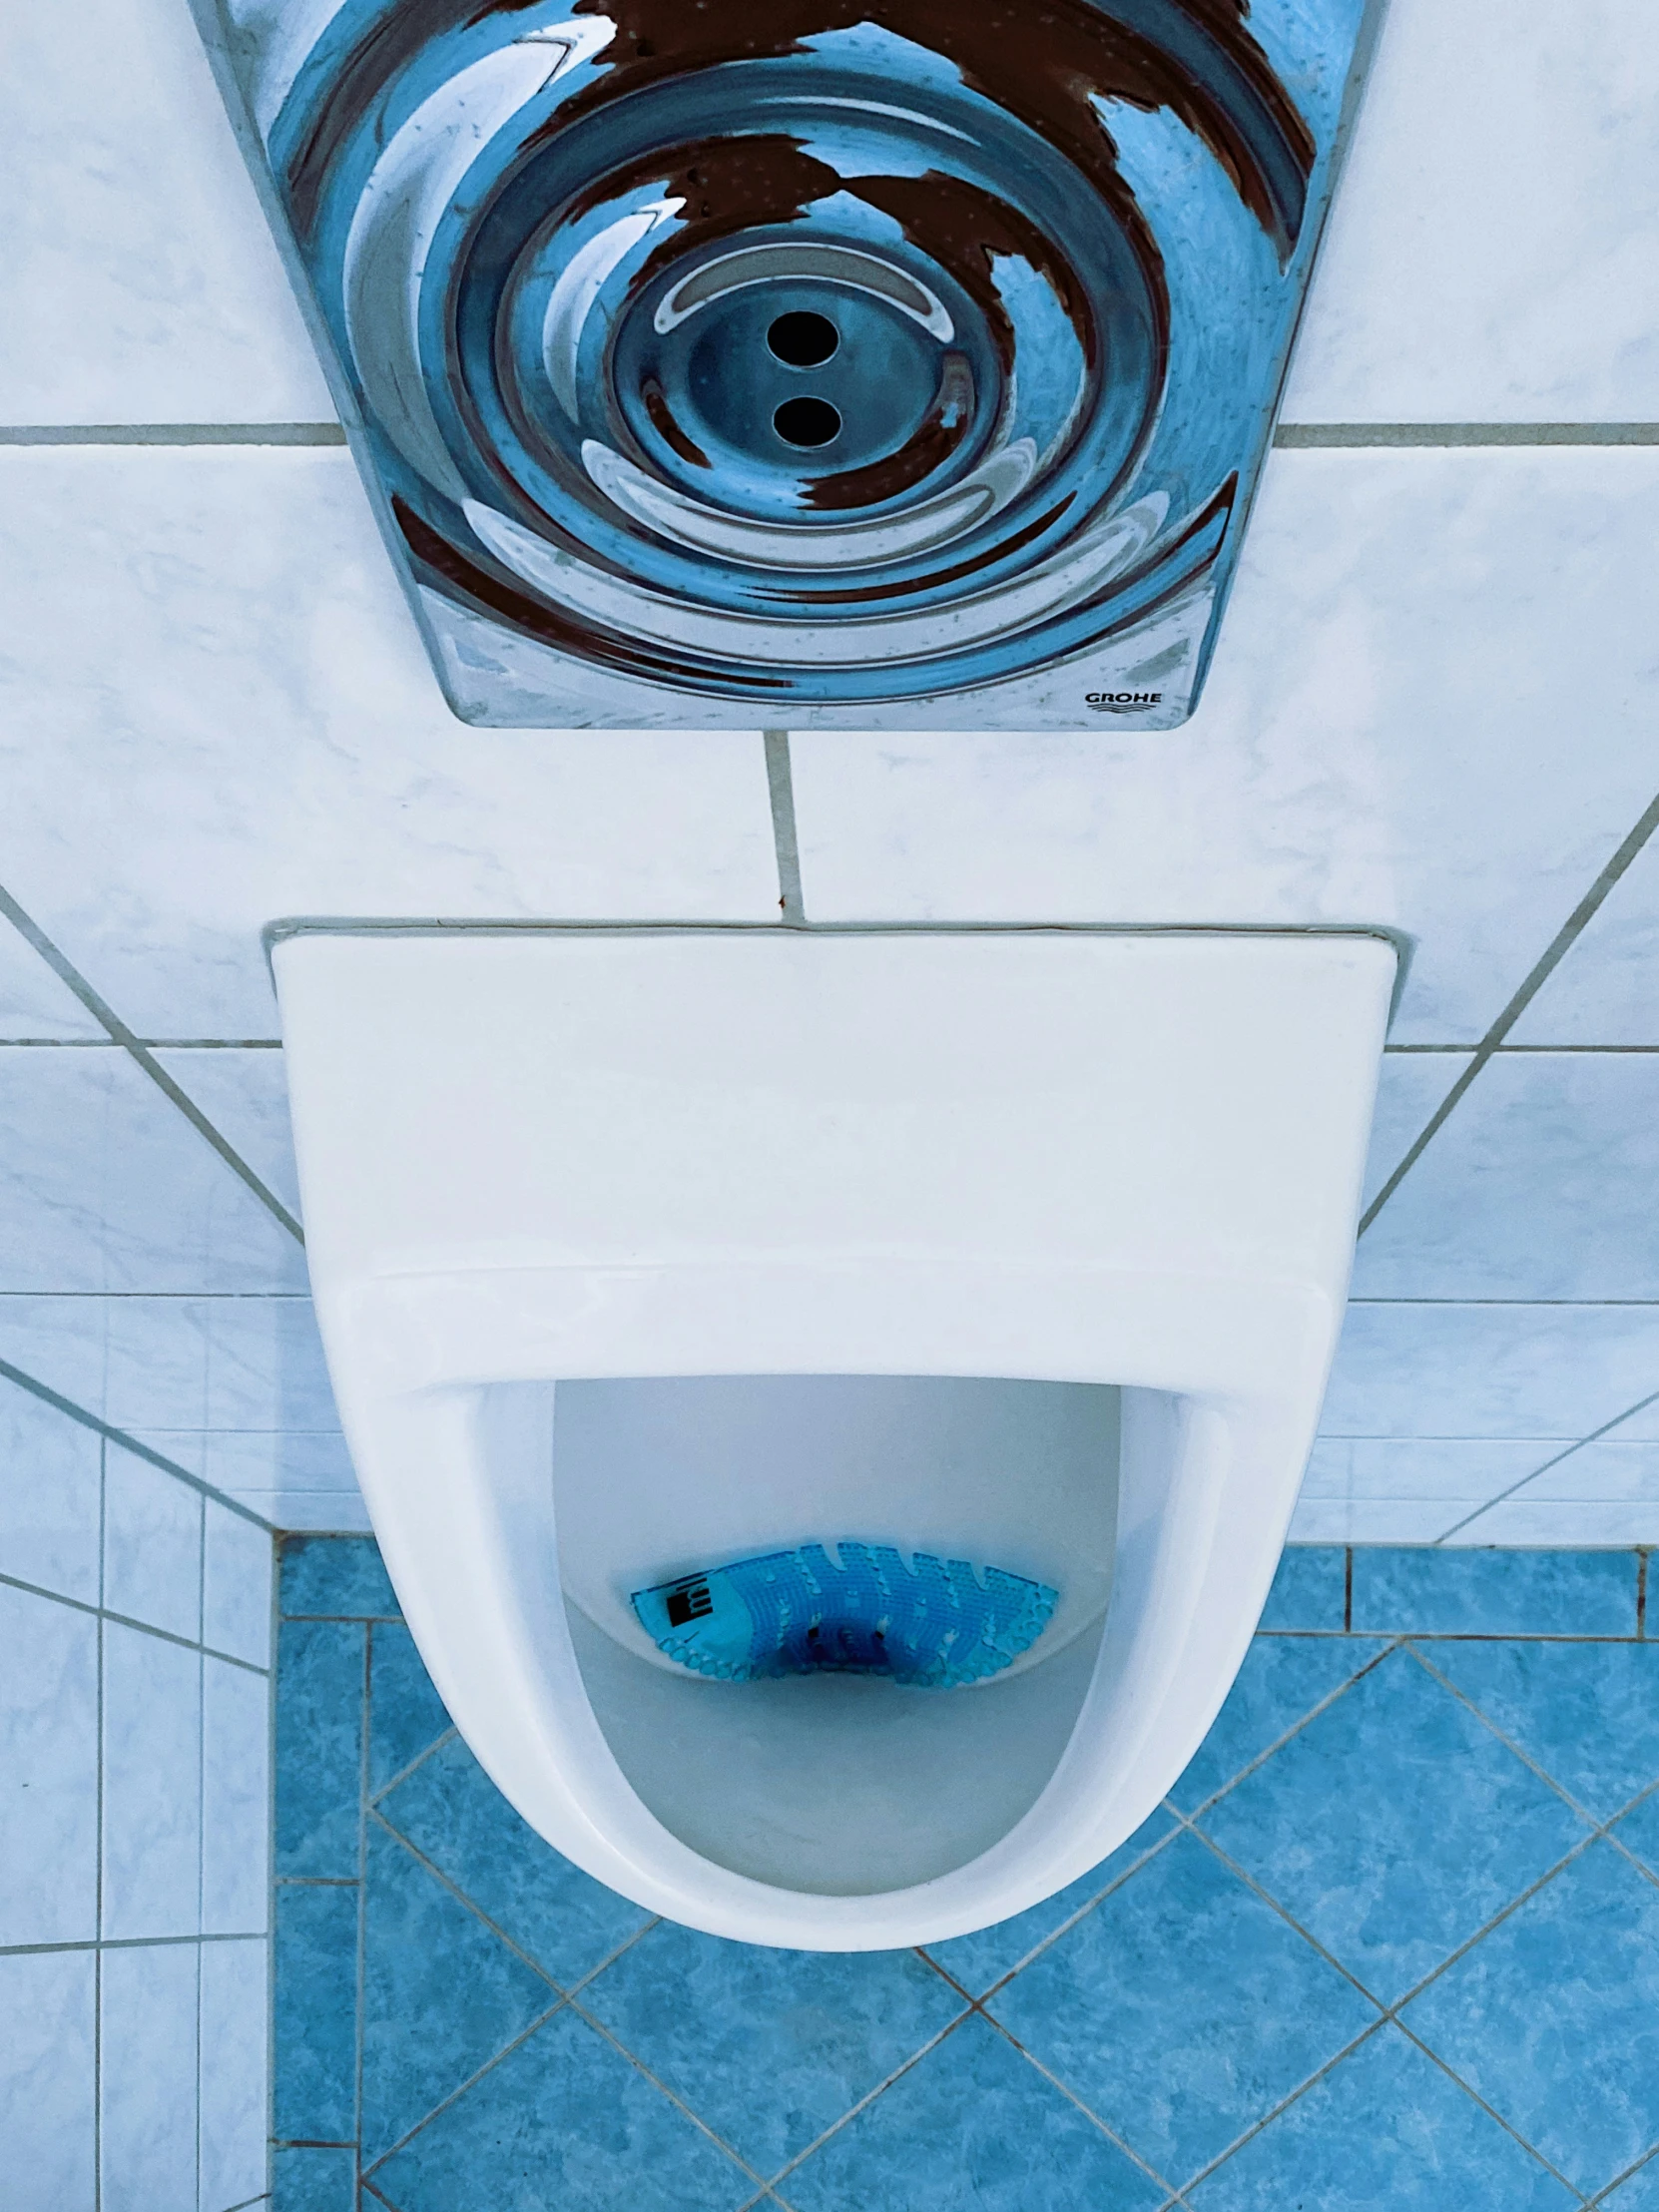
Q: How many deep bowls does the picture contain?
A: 1